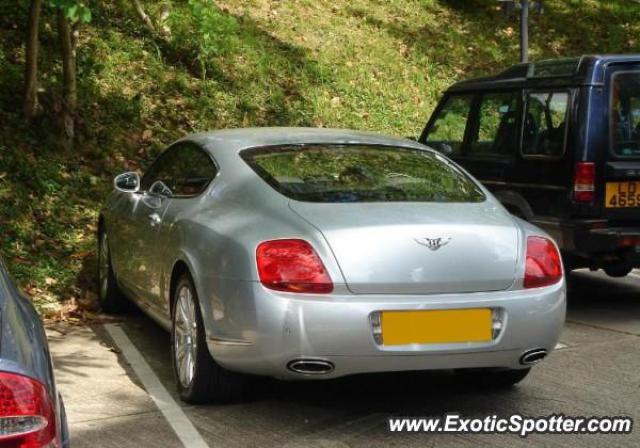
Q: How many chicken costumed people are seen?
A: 0